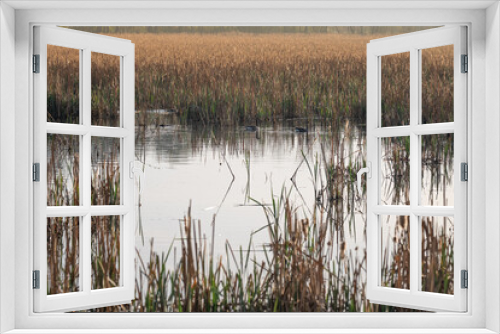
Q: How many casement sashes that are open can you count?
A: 2